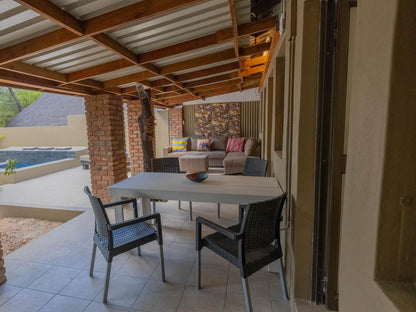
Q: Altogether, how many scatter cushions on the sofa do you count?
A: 3